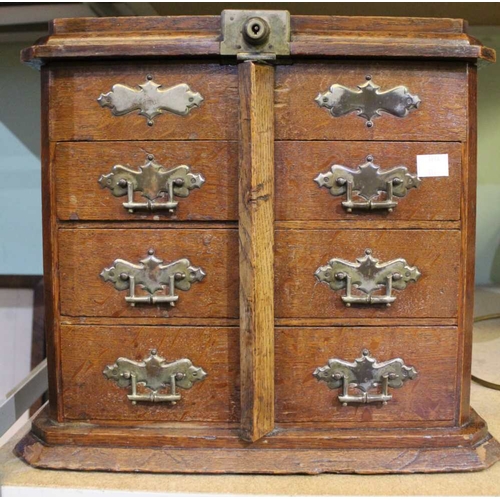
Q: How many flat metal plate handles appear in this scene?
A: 2